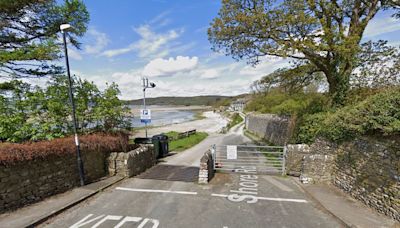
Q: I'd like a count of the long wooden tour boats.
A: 0